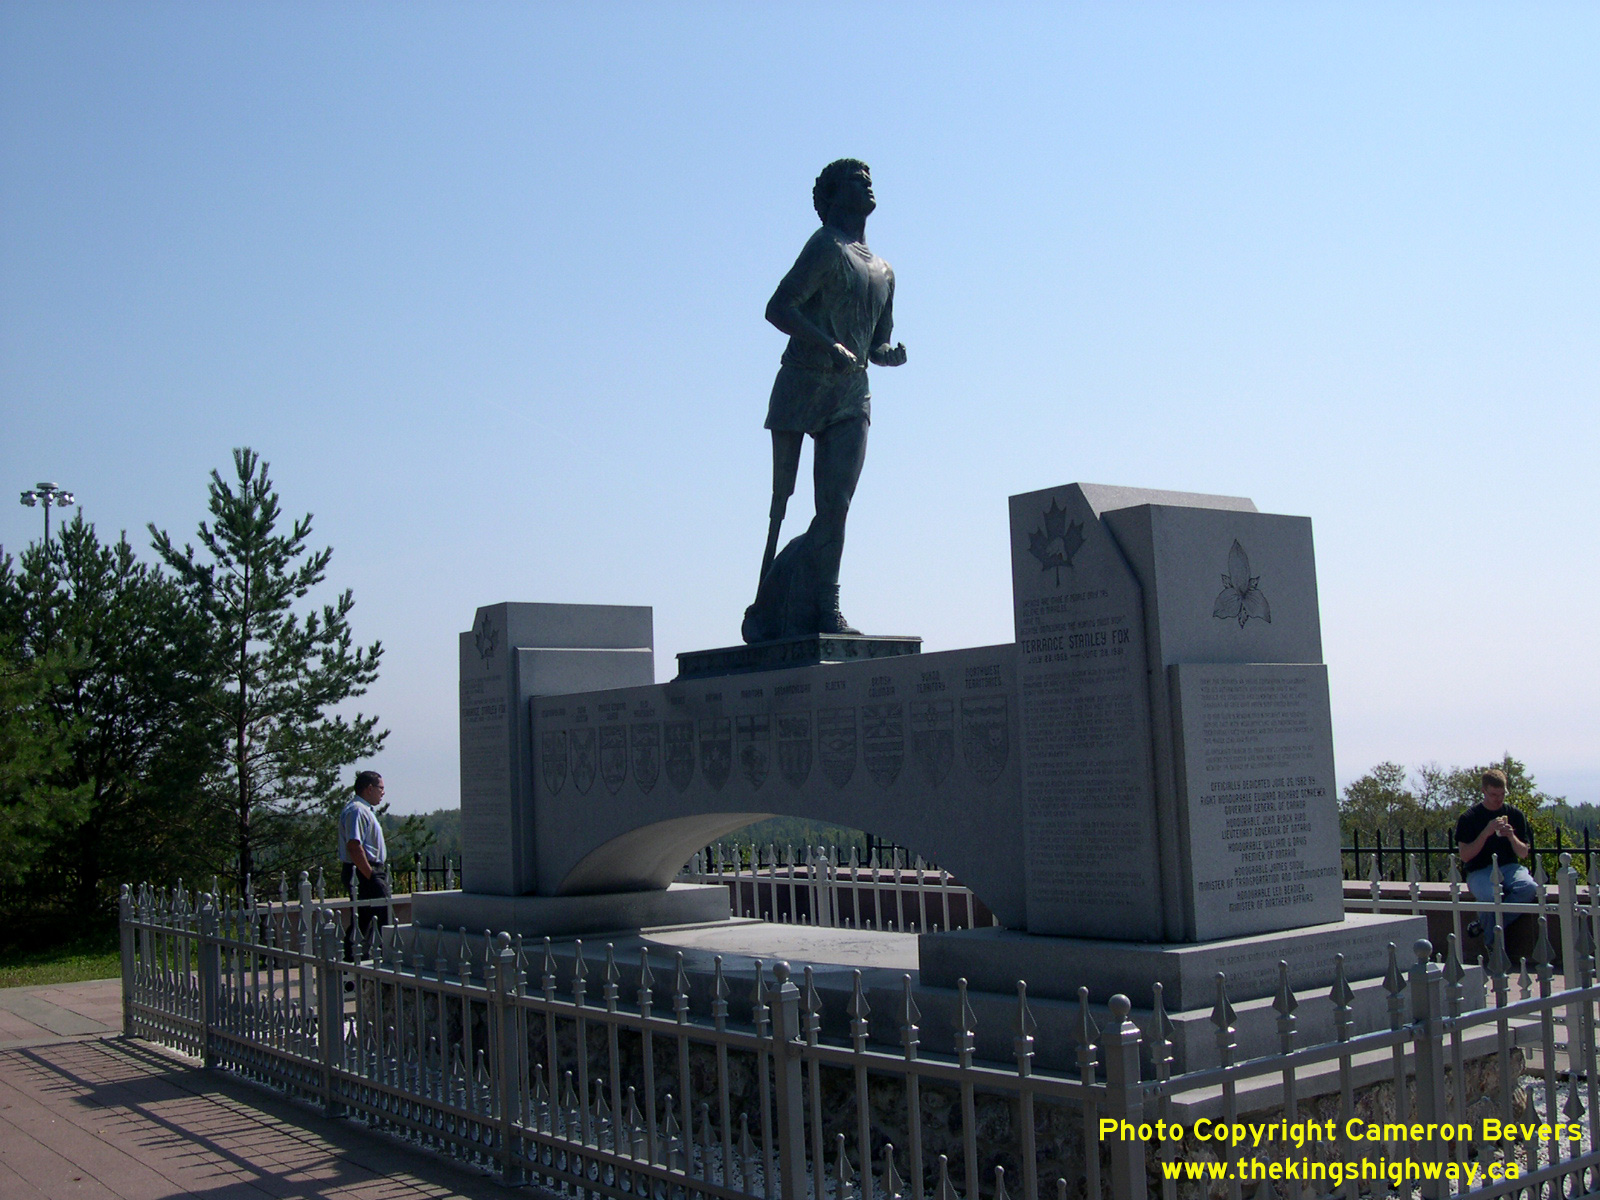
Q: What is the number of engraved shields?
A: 12